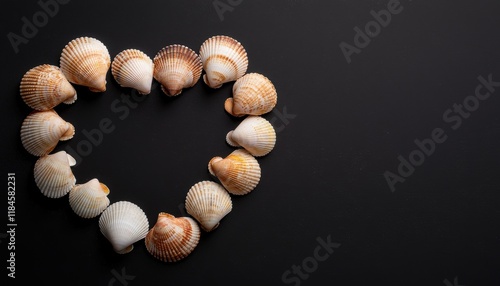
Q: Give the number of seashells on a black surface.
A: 14